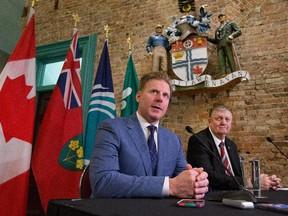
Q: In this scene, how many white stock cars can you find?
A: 0